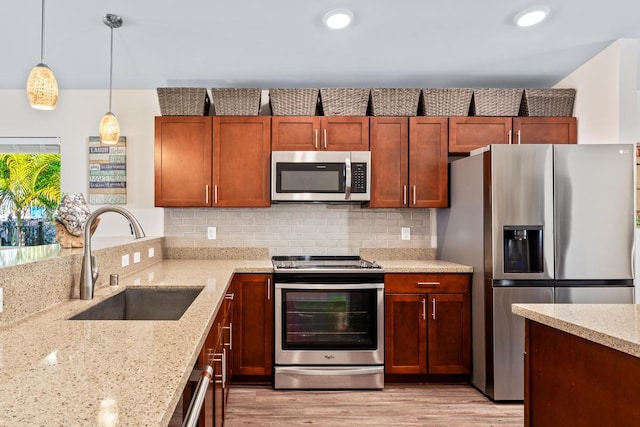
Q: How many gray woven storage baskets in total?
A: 8